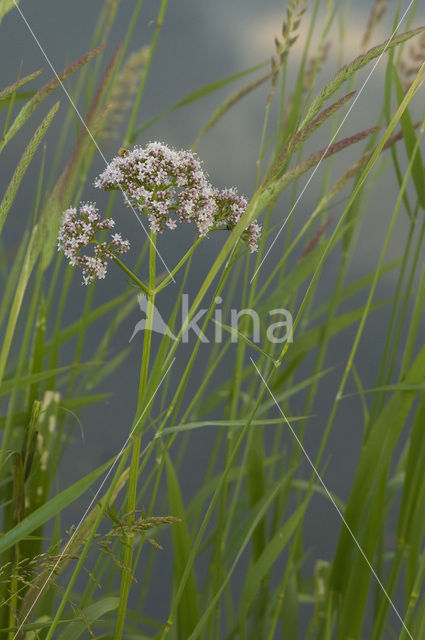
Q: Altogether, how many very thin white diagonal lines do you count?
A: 4